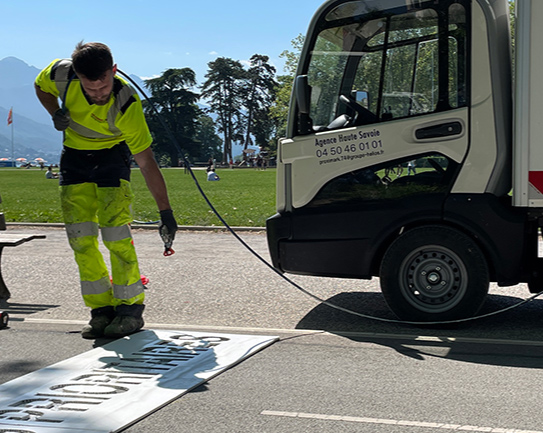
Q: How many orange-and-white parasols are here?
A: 3